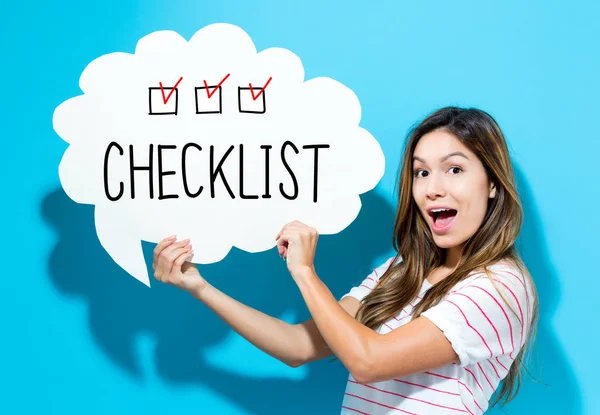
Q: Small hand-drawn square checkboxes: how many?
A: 3